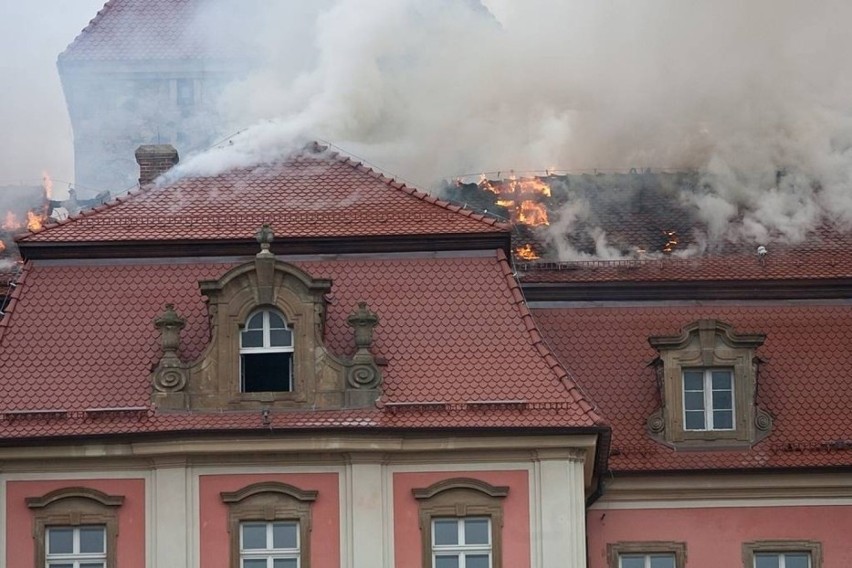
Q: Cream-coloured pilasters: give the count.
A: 3